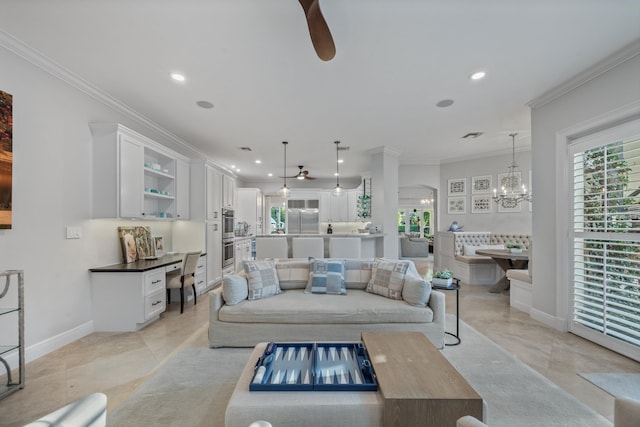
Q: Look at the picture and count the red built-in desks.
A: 0